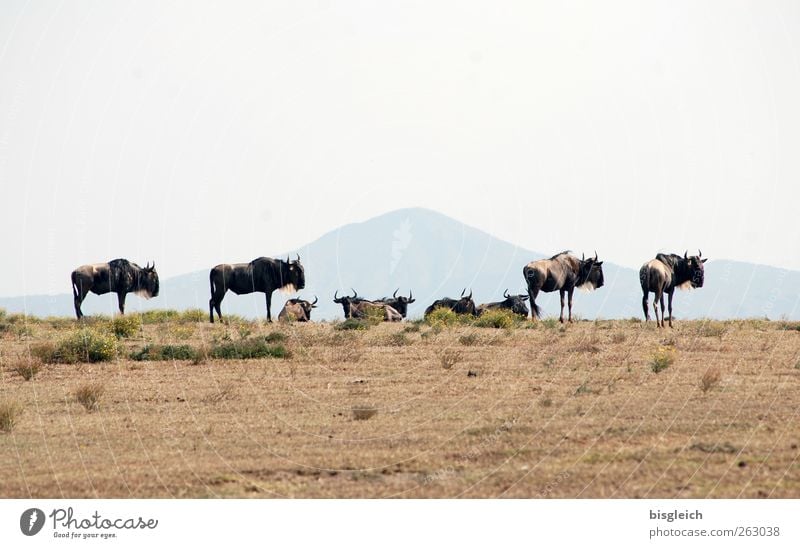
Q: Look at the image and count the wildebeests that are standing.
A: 4